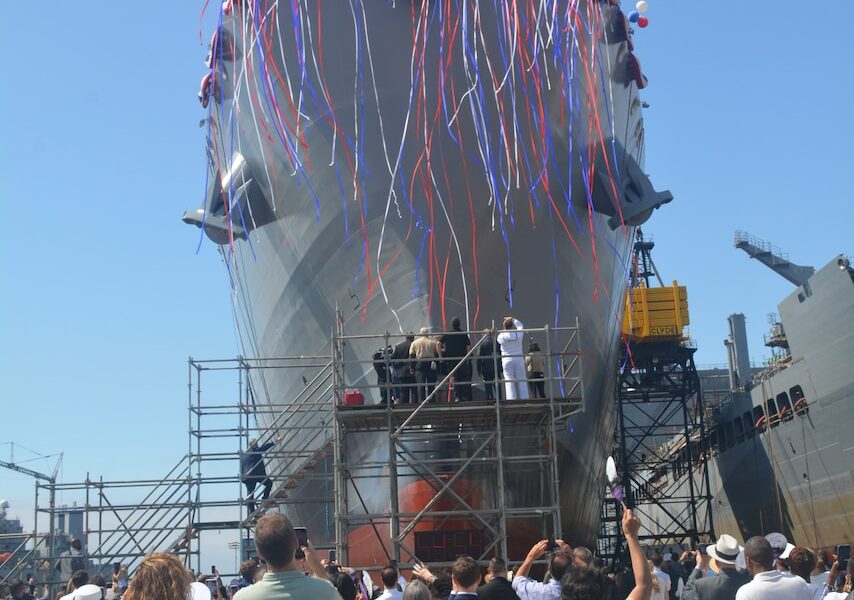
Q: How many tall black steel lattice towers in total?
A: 1